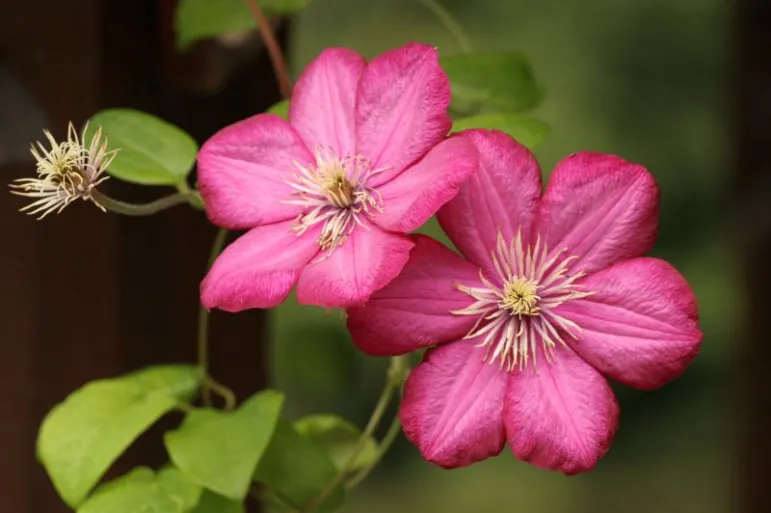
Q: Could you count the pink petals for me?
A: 12